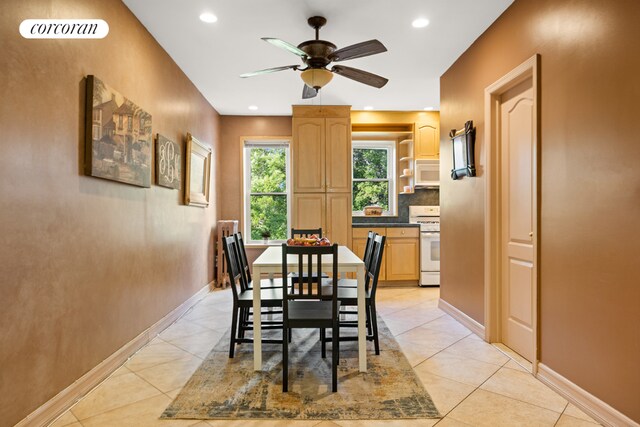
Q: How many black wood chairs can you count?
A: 6